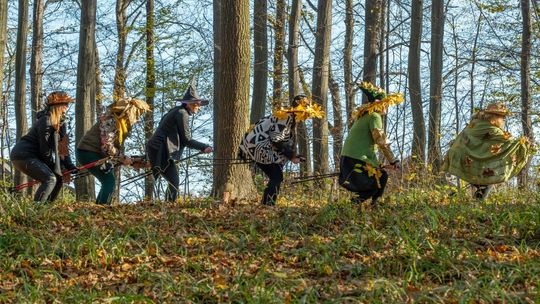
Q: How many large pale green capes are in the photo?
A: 1